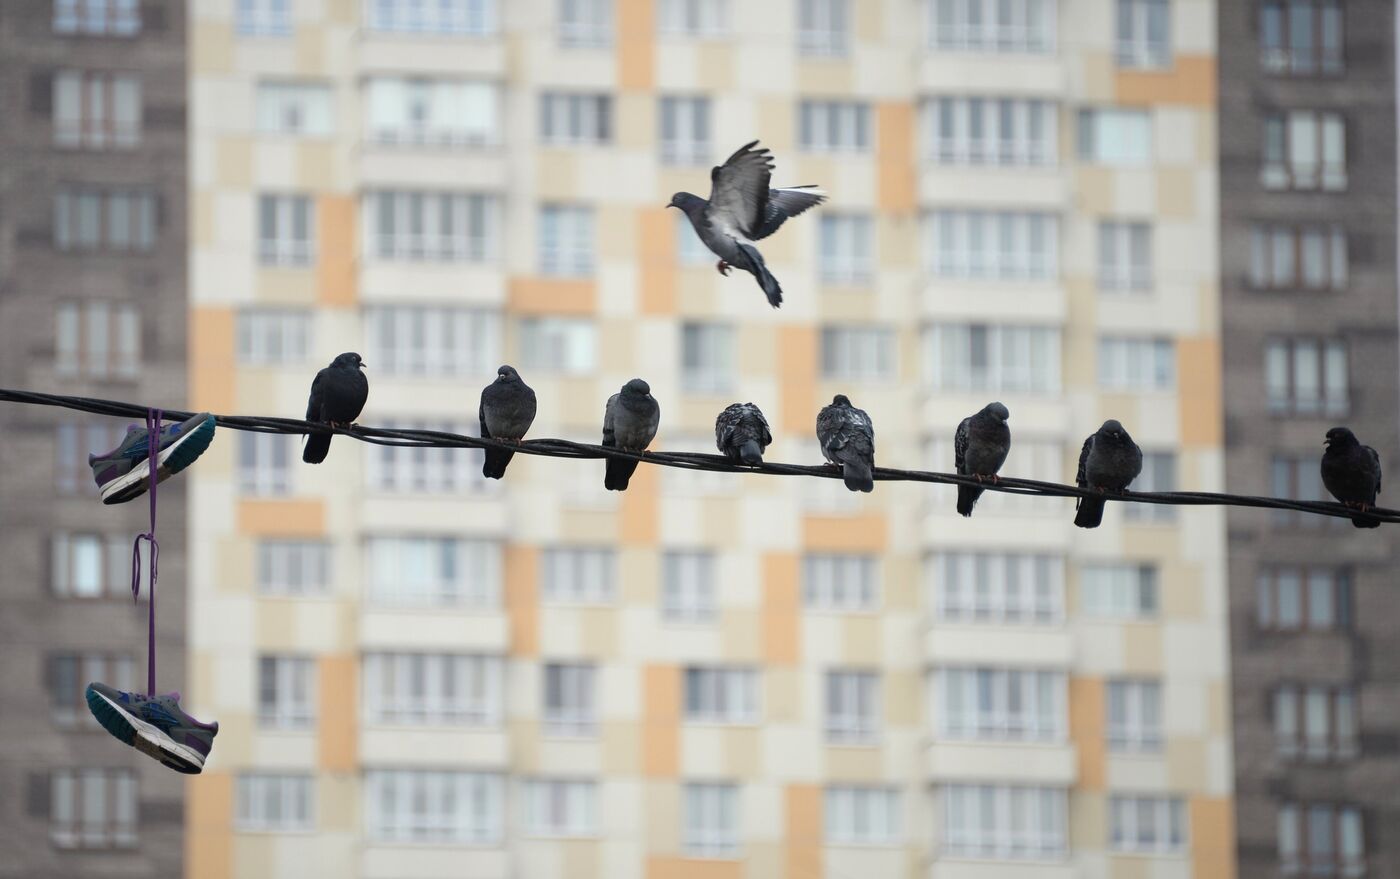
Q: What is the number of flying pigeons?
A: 1